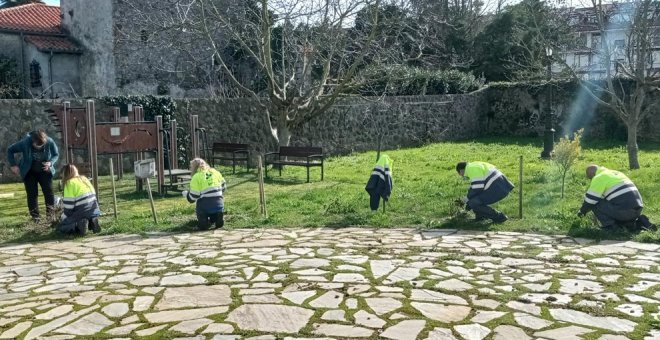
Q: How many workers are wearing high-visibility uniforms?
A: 4